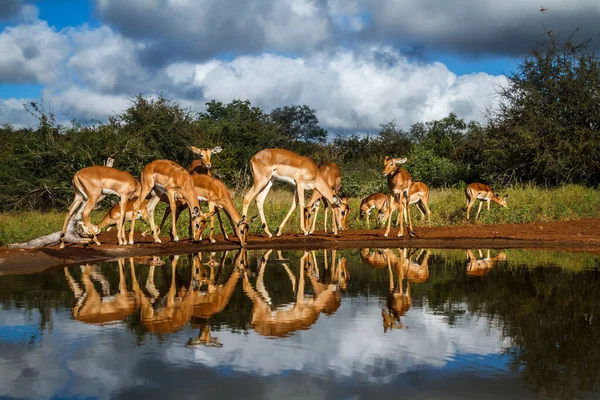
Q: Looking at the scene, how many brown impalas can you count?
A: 11